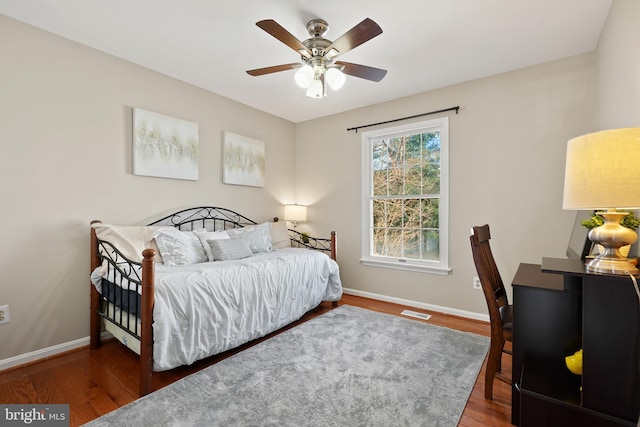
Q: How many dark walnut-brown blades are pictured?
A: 5